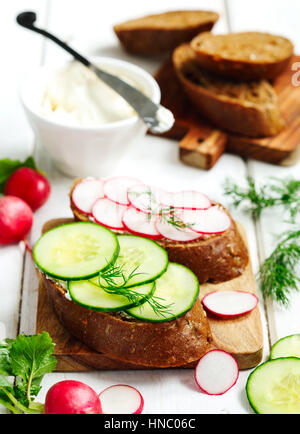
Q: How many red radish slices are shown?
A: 11